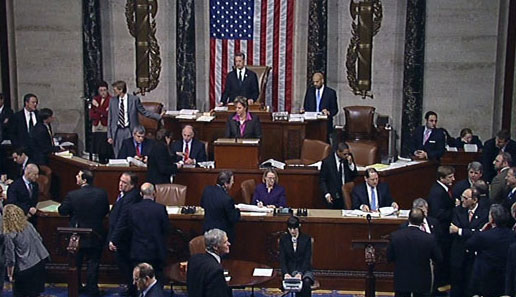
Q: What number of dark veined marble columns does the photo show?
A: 4